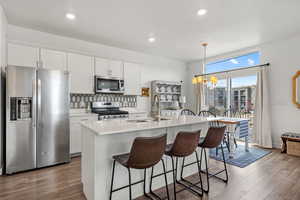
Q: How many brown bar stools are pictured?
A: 3